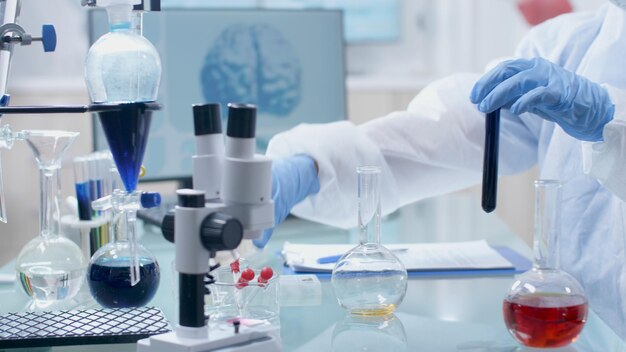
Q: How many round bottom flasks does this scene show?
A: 4